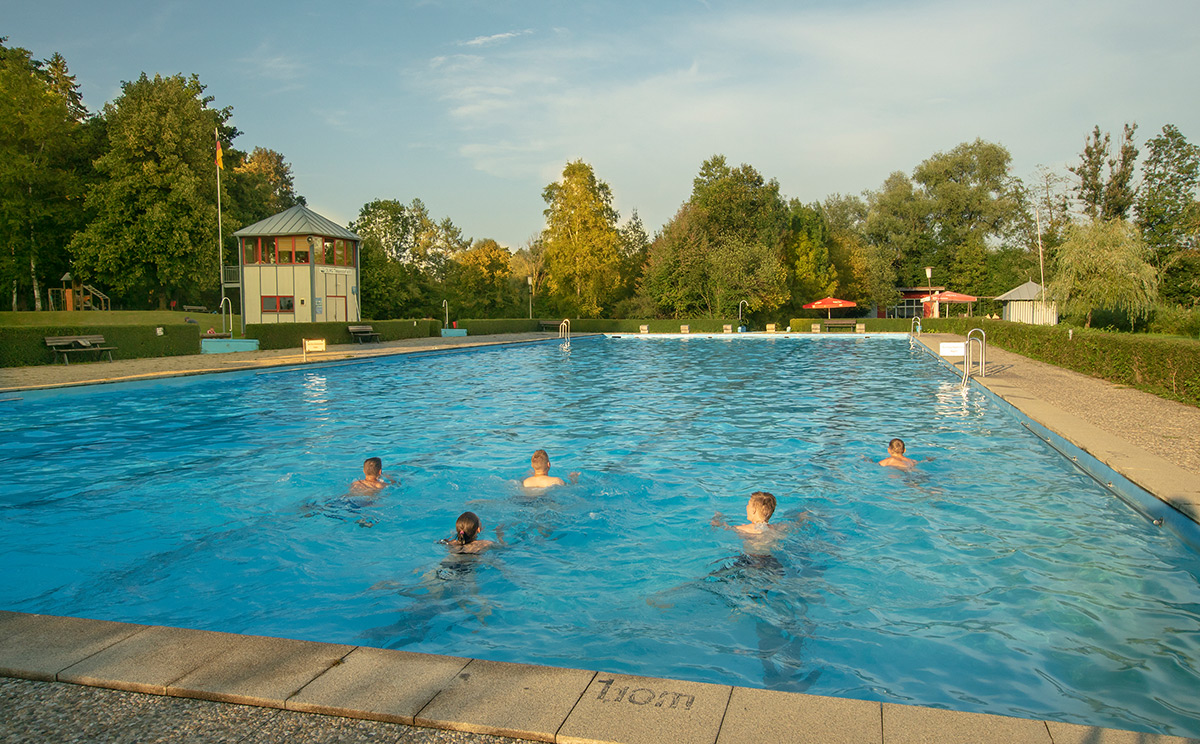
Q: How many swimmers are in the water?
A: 5